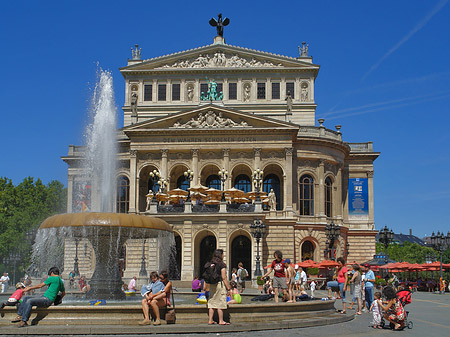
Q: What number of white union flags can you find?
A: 0